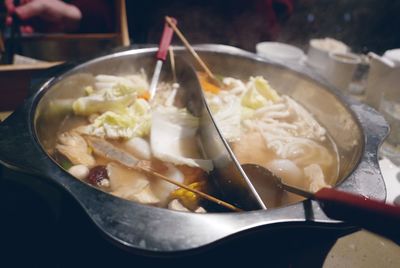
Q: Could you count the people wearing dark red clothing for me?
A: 1